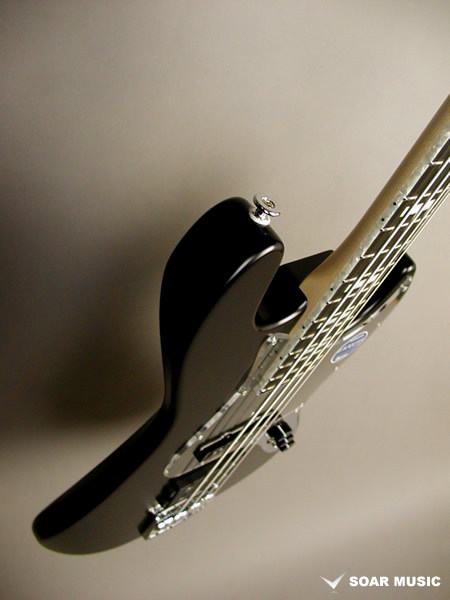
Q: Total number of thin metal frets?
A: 12